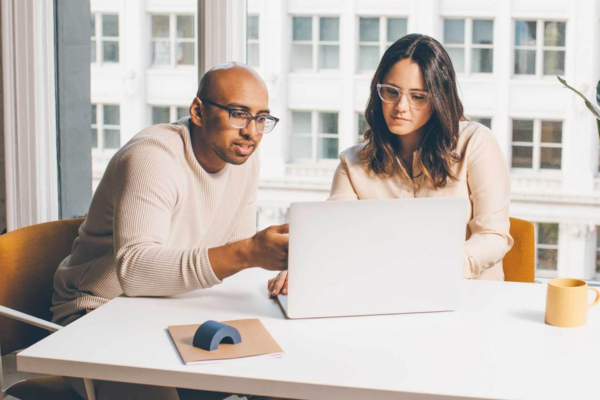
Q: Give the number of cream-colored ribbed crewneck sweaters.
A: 1